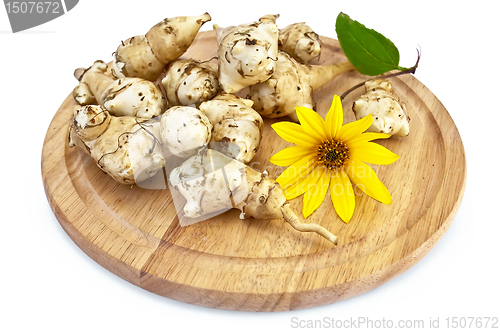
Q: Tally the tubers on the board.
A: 11